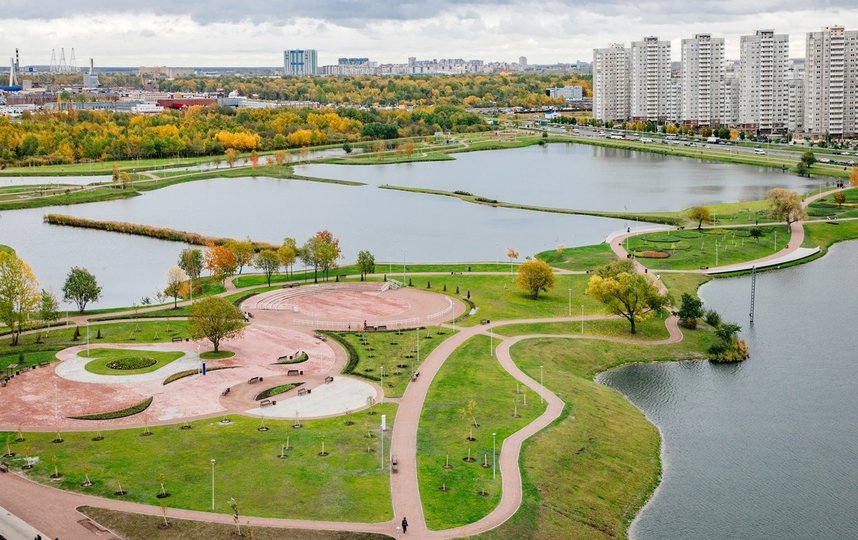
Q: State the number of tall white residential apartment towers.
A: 5